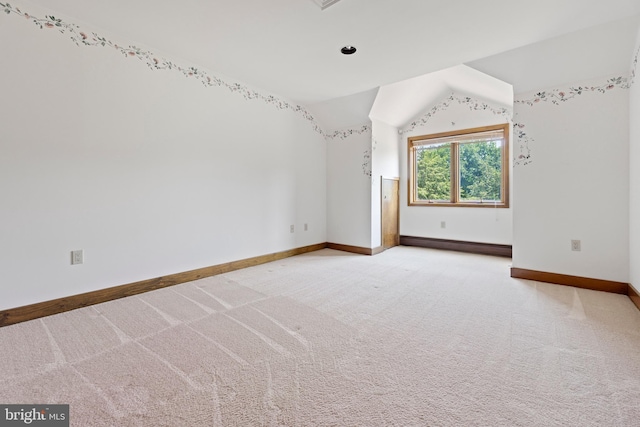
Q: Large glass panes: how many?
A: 2